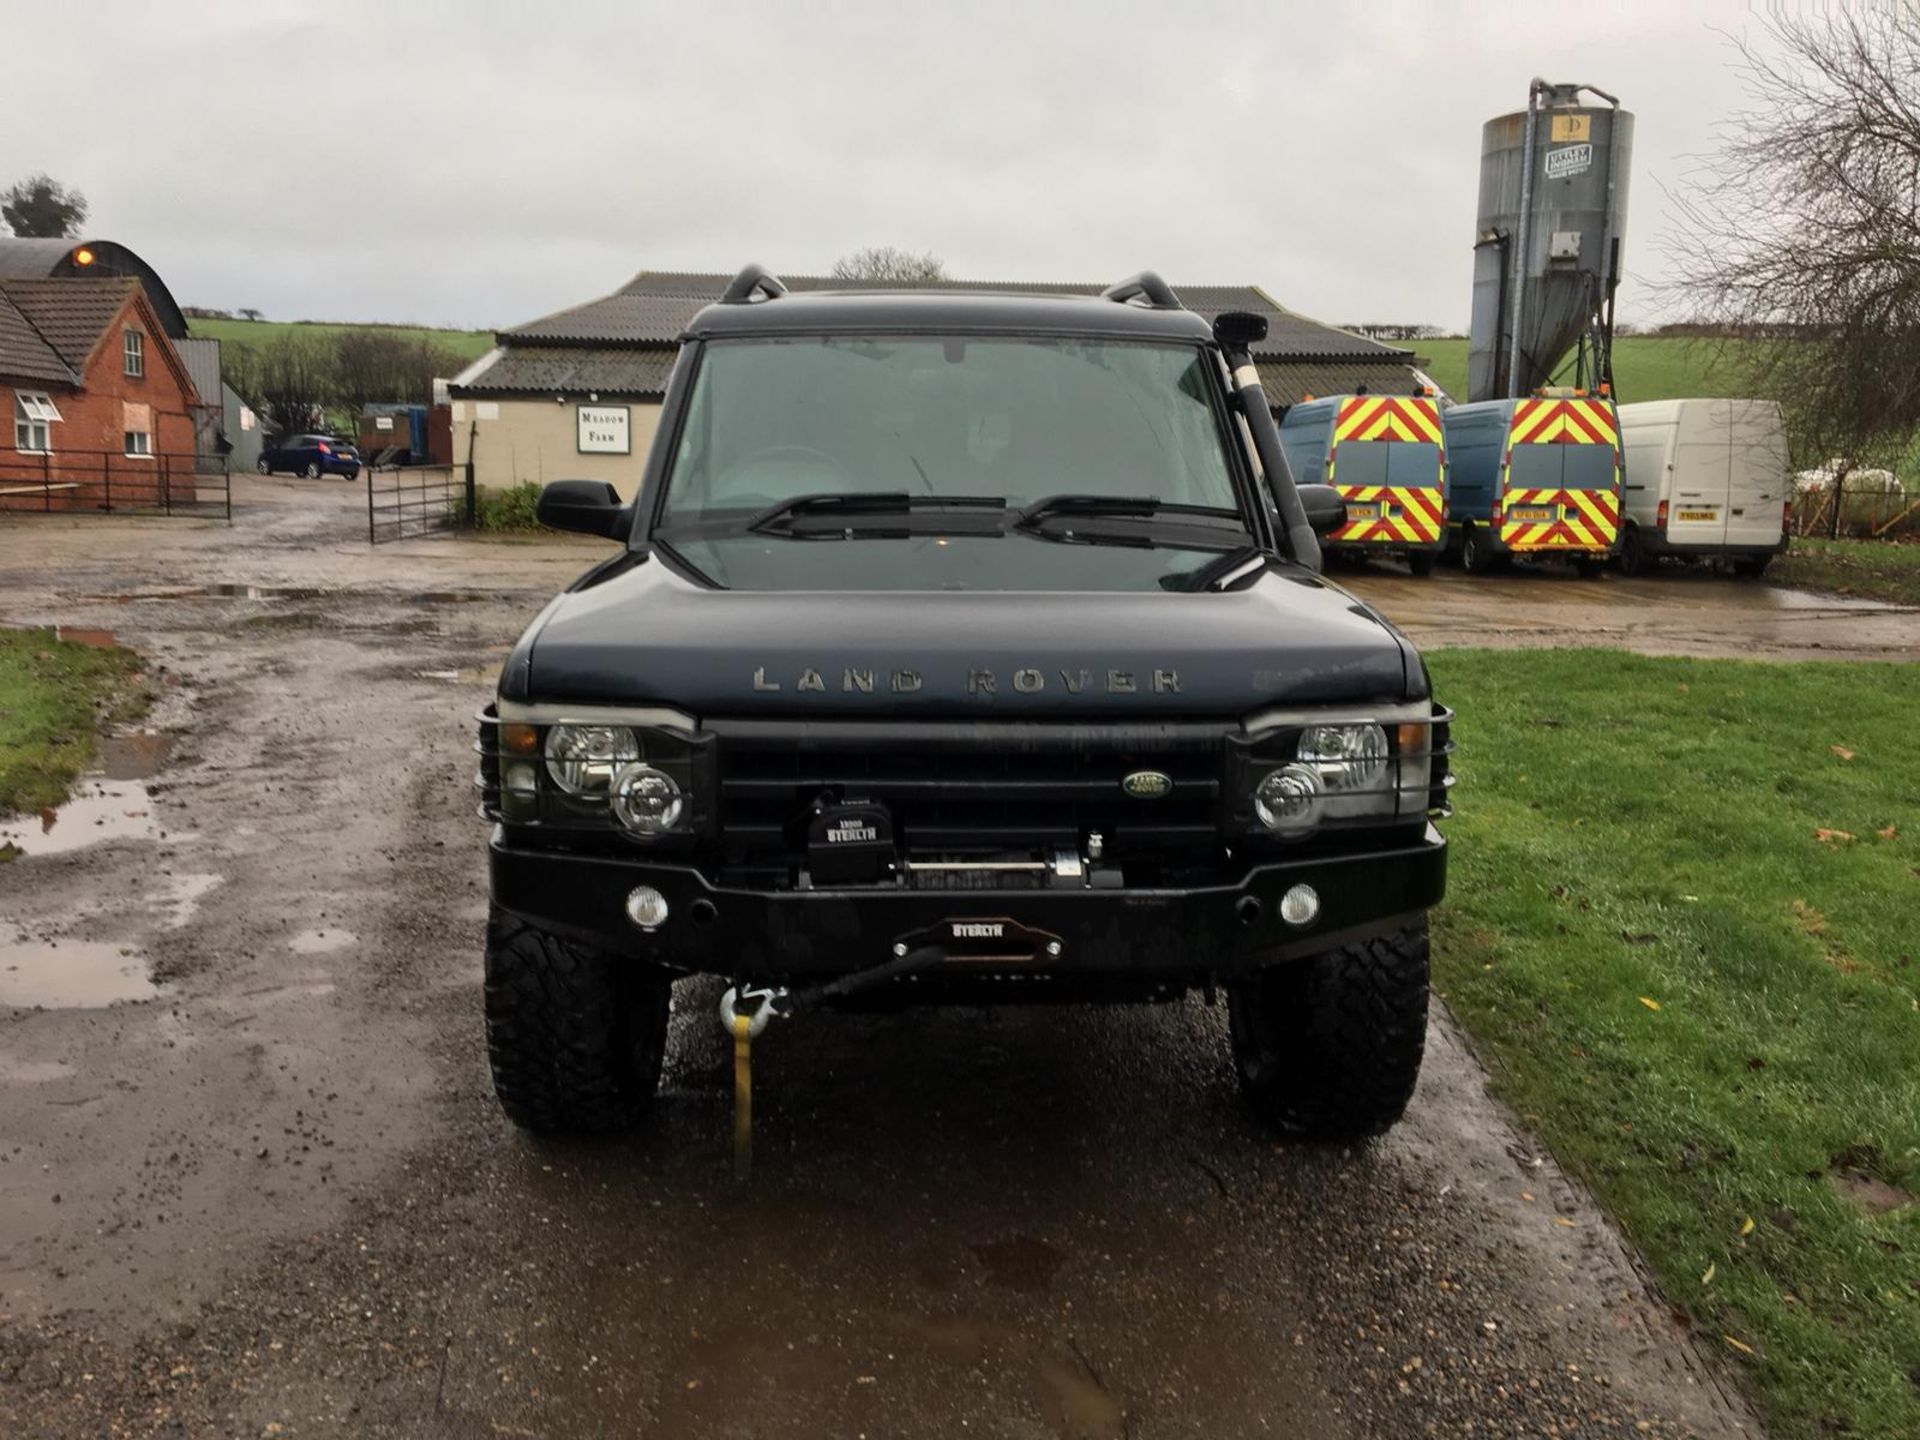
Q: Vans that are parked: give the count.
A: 3